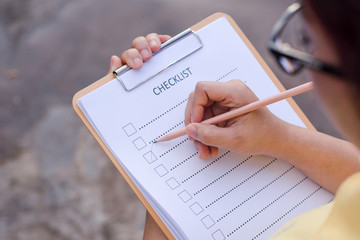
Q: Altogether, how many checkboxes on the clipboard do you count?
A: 9